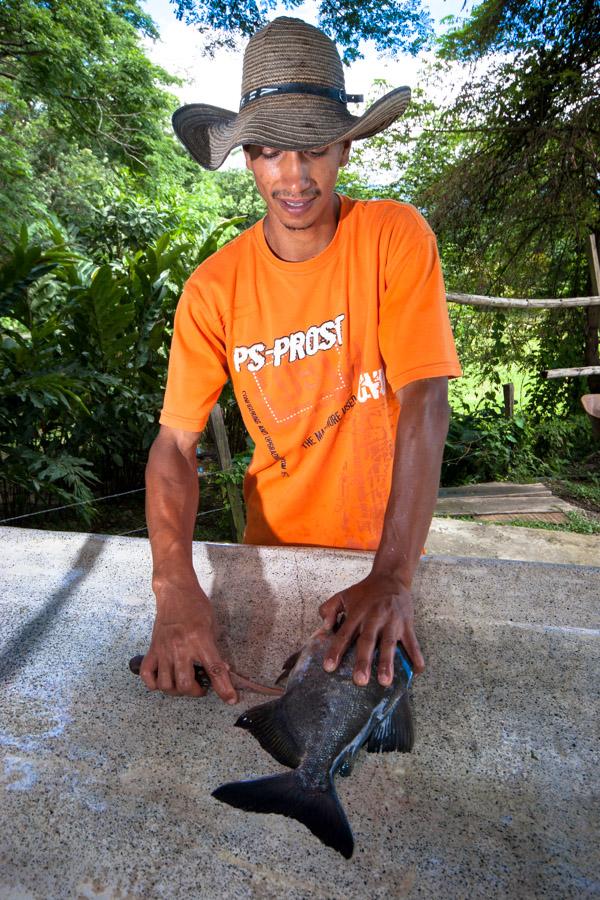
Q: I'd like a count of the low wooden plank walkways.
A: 1